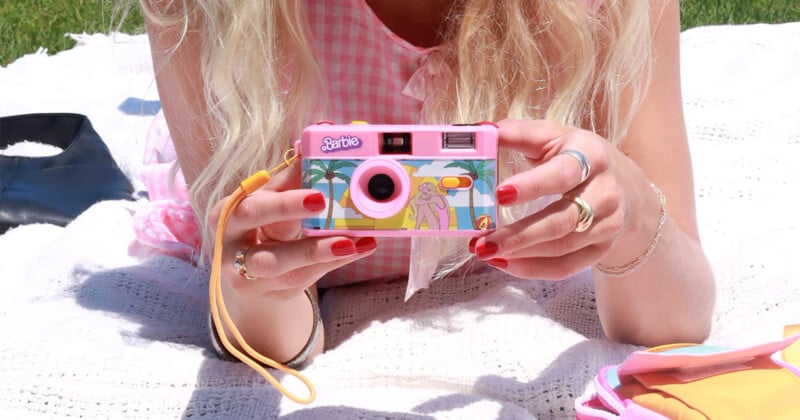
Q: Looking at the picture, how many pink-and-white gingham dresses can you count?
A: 1